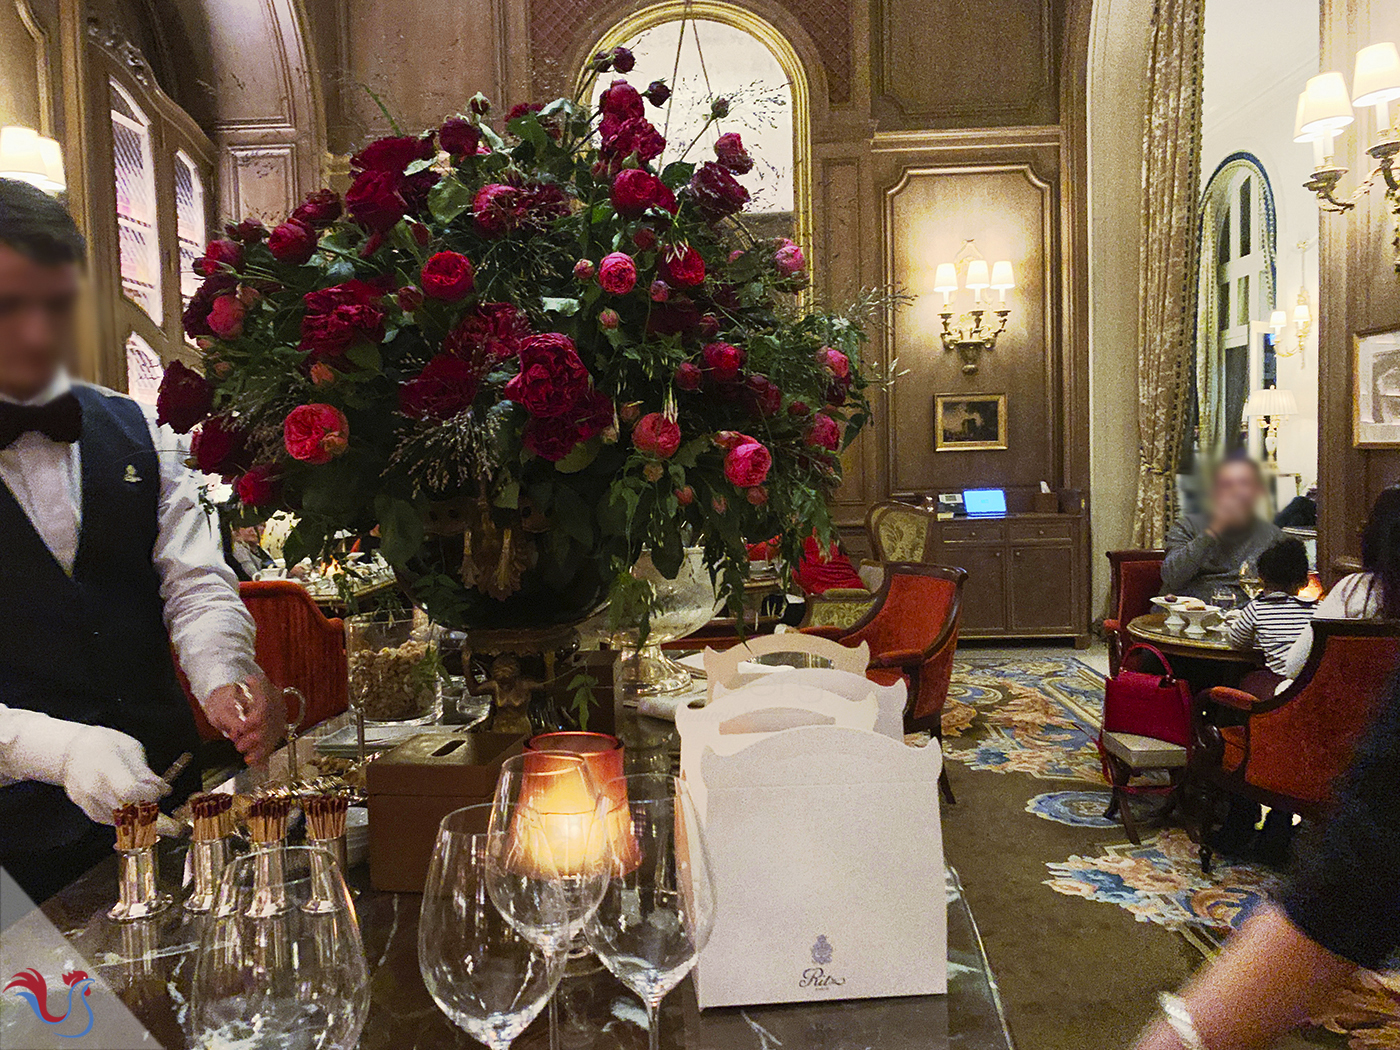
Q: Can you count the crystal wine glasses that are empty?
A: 4